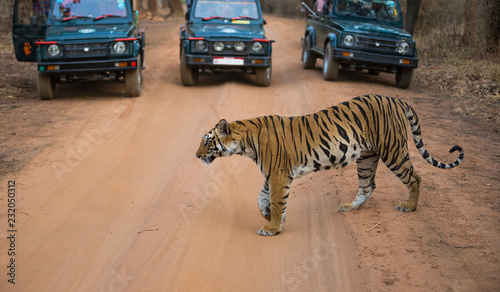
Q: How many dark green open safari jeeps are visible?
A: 3